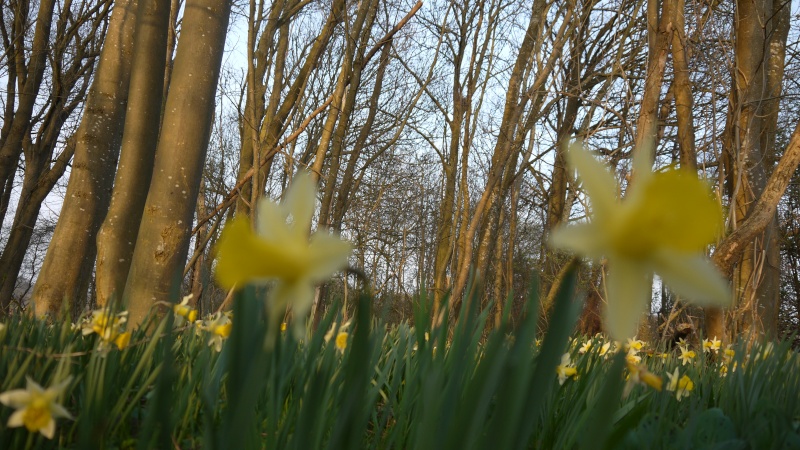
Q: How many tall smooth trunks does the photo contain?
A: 3